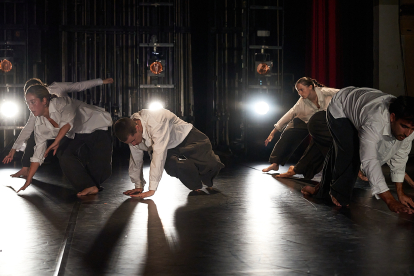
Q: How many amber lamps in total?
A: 3